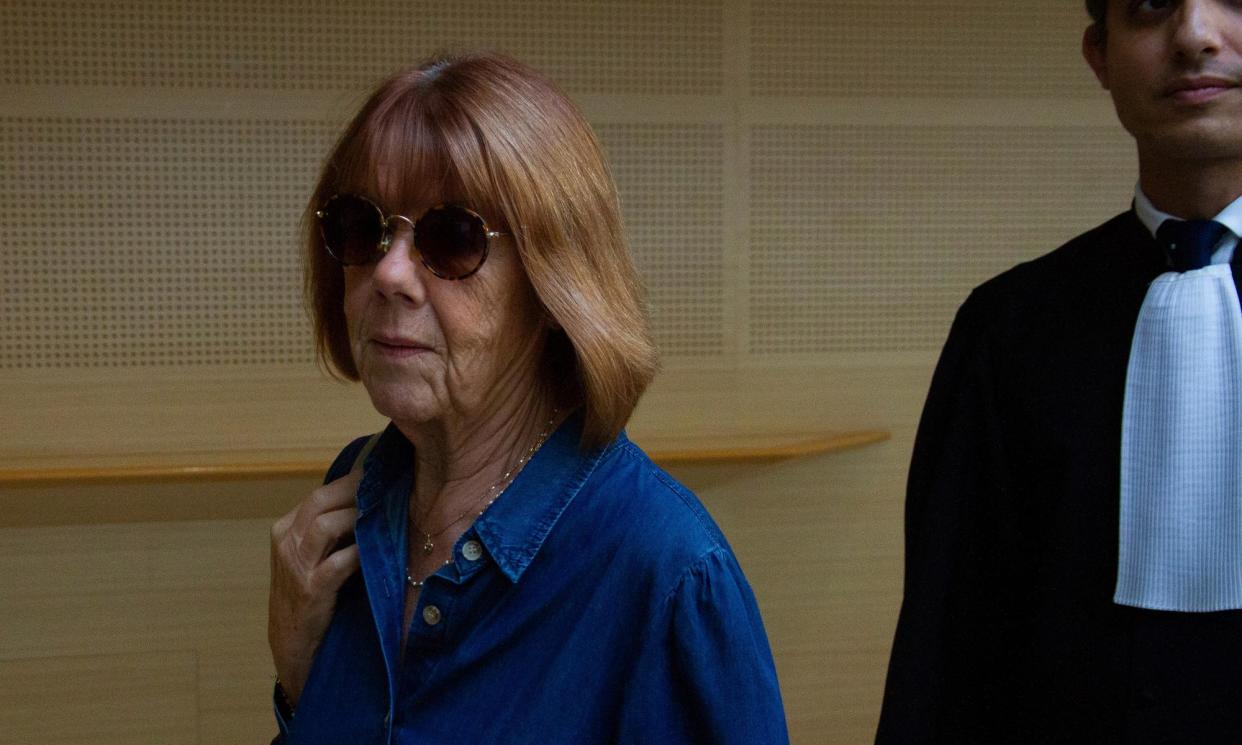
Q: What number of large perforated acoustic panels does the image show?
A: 4